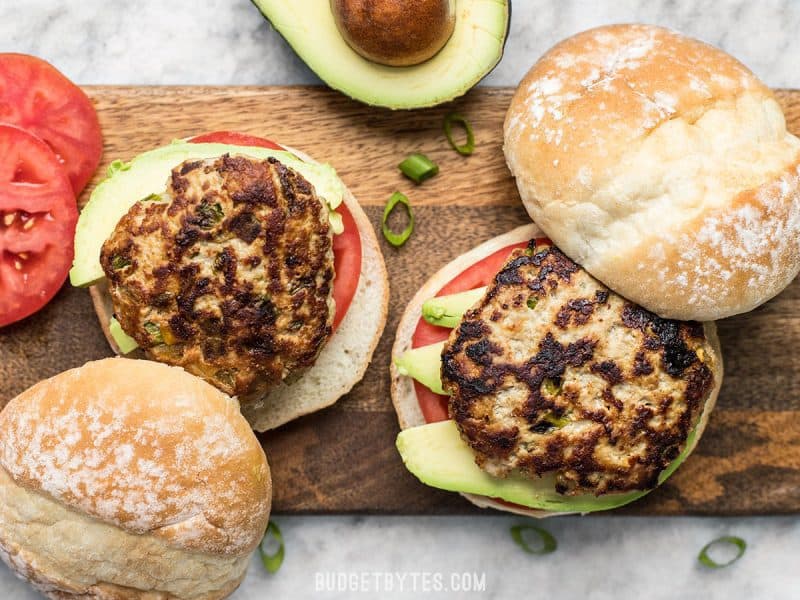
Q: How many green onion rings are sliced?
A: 6